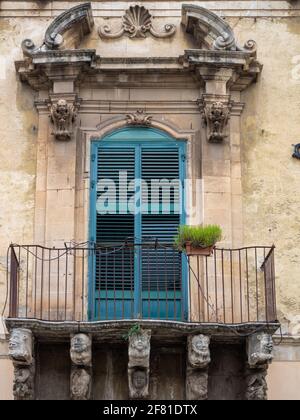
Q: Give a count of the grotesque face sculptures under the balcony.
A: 5